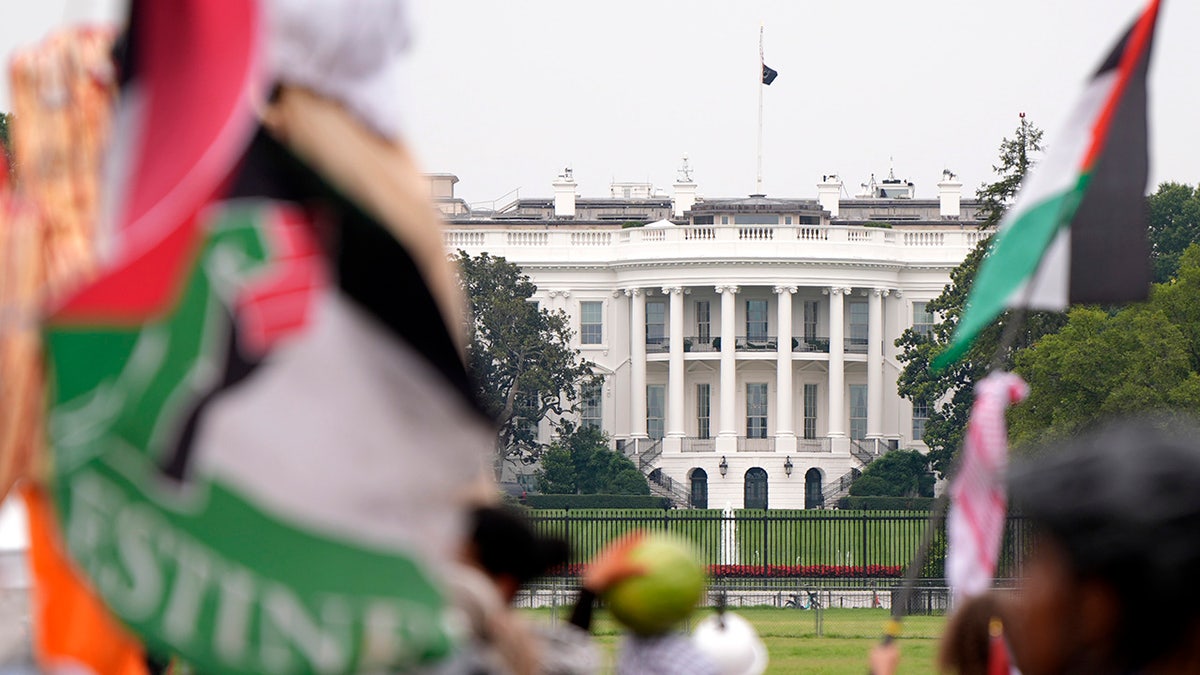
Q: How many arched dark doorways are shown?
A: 3